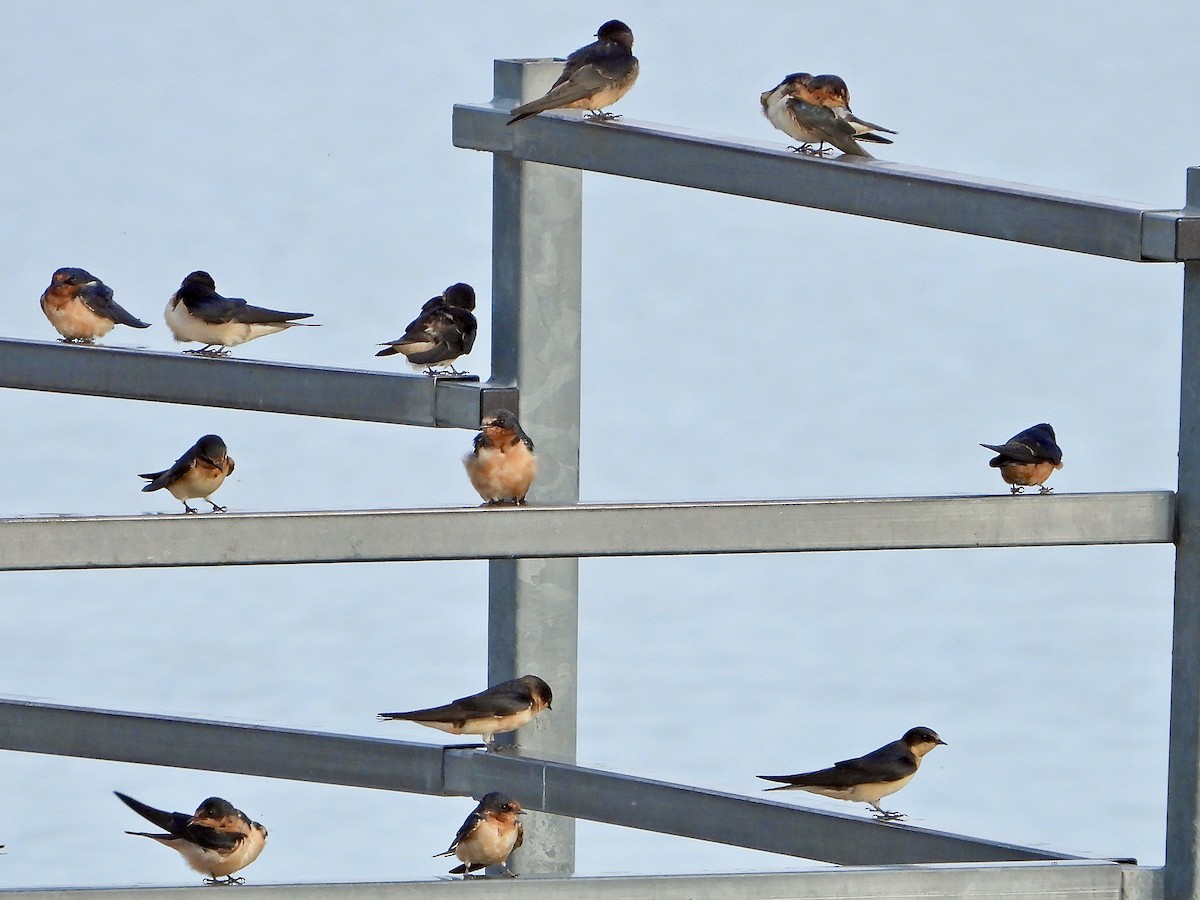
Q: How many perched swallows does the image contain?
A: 12